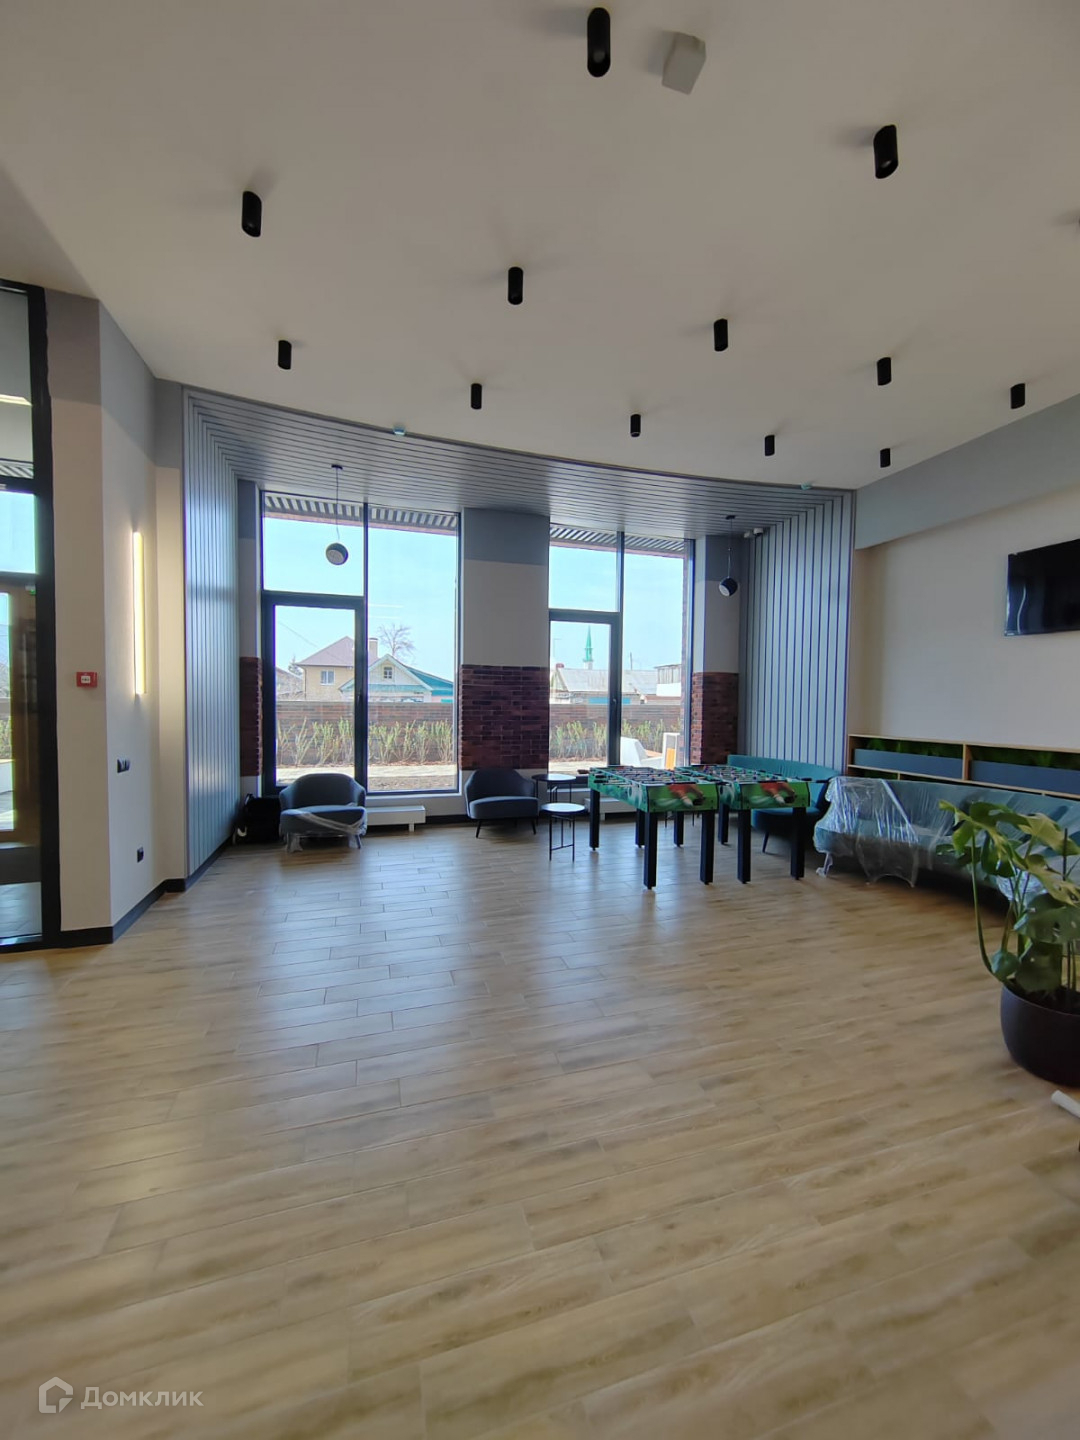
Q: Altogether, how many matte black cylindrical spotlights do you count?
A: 12